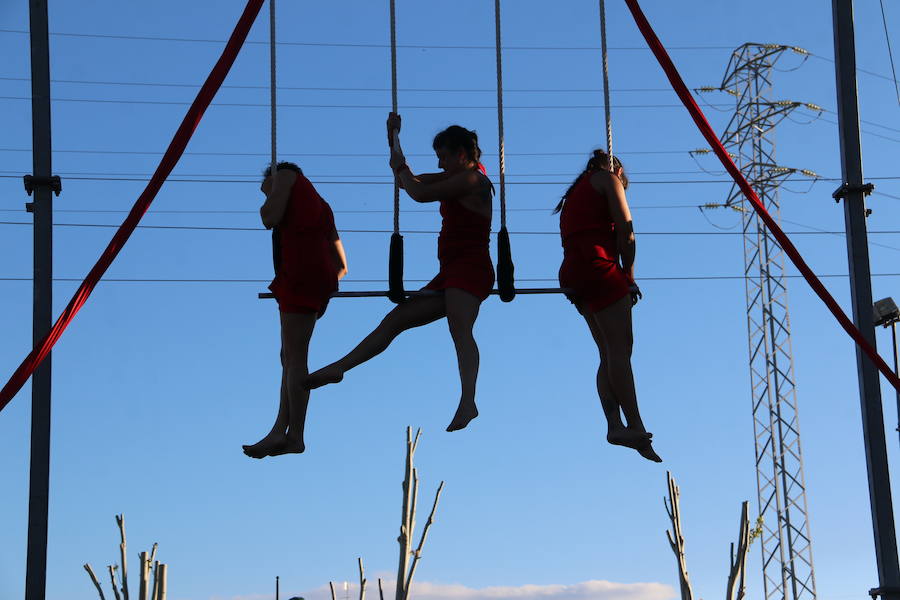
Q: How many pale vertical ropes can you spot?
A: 4